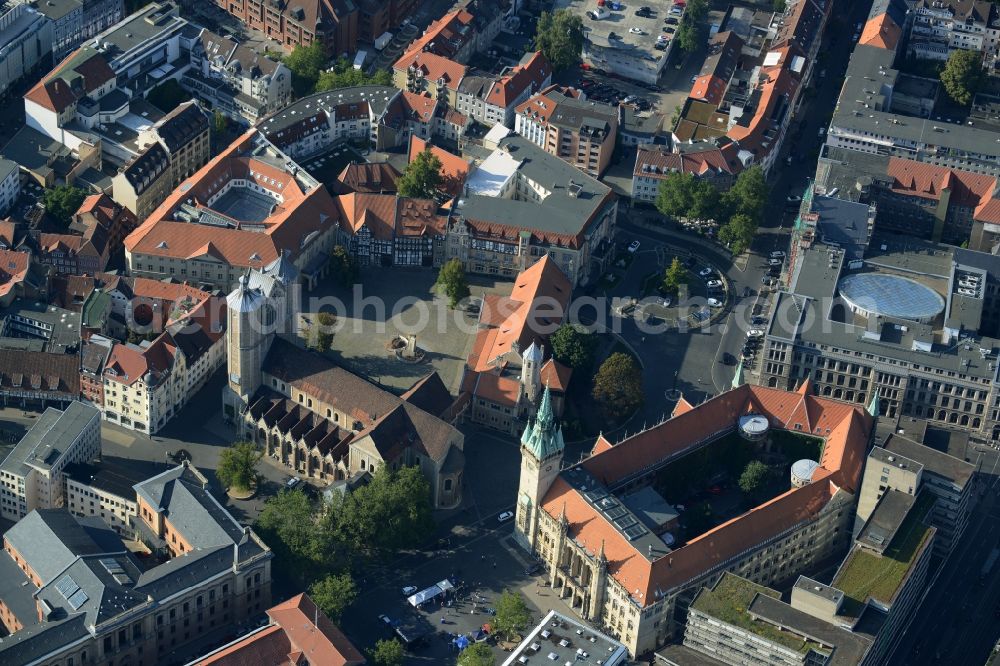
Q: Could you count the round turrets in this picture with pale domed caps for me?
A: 2